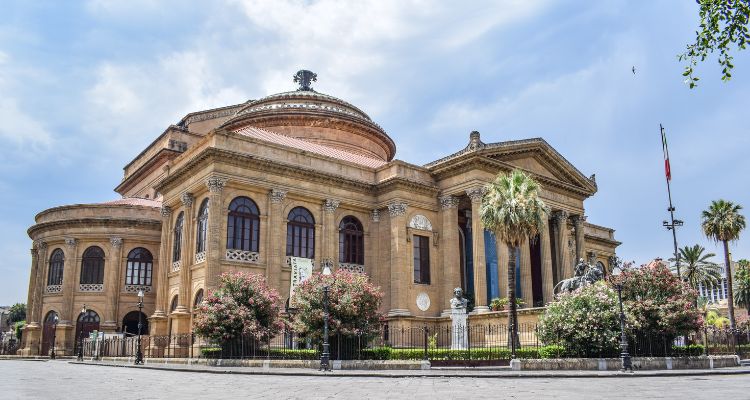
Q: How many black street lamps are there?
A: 5